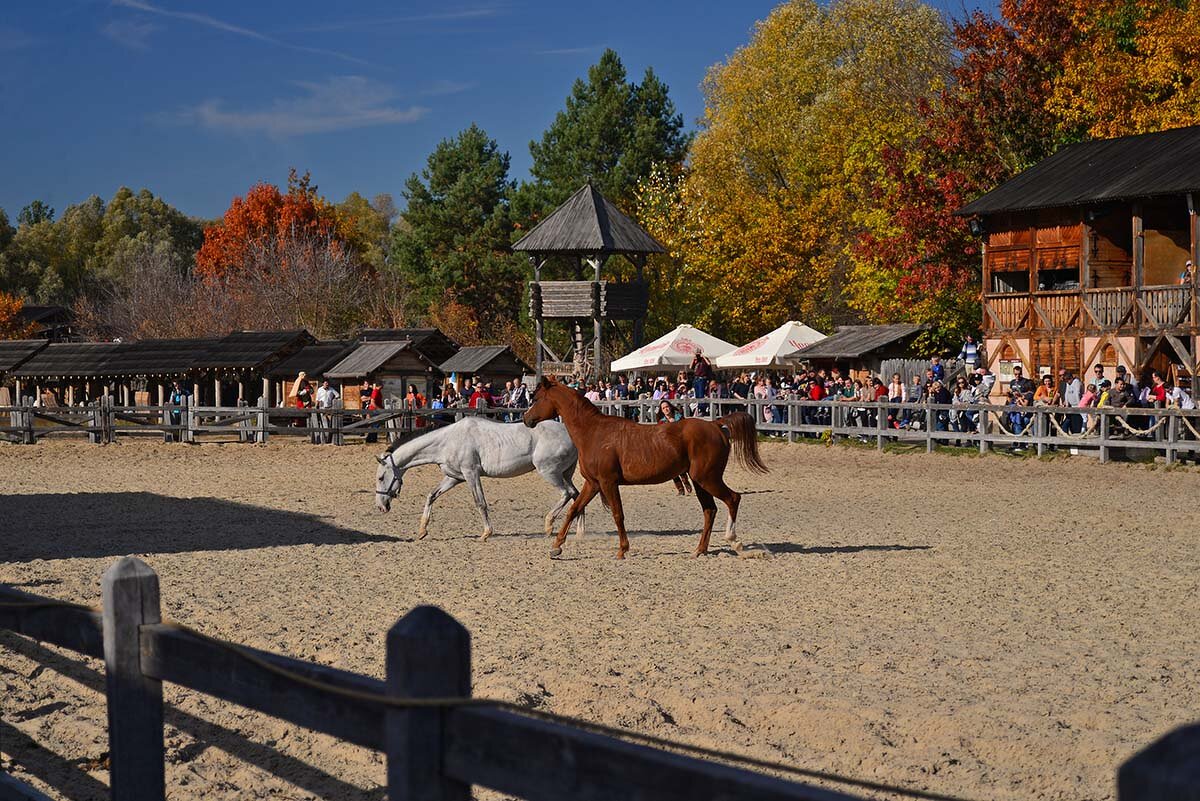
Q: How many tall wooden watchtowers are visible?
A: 1